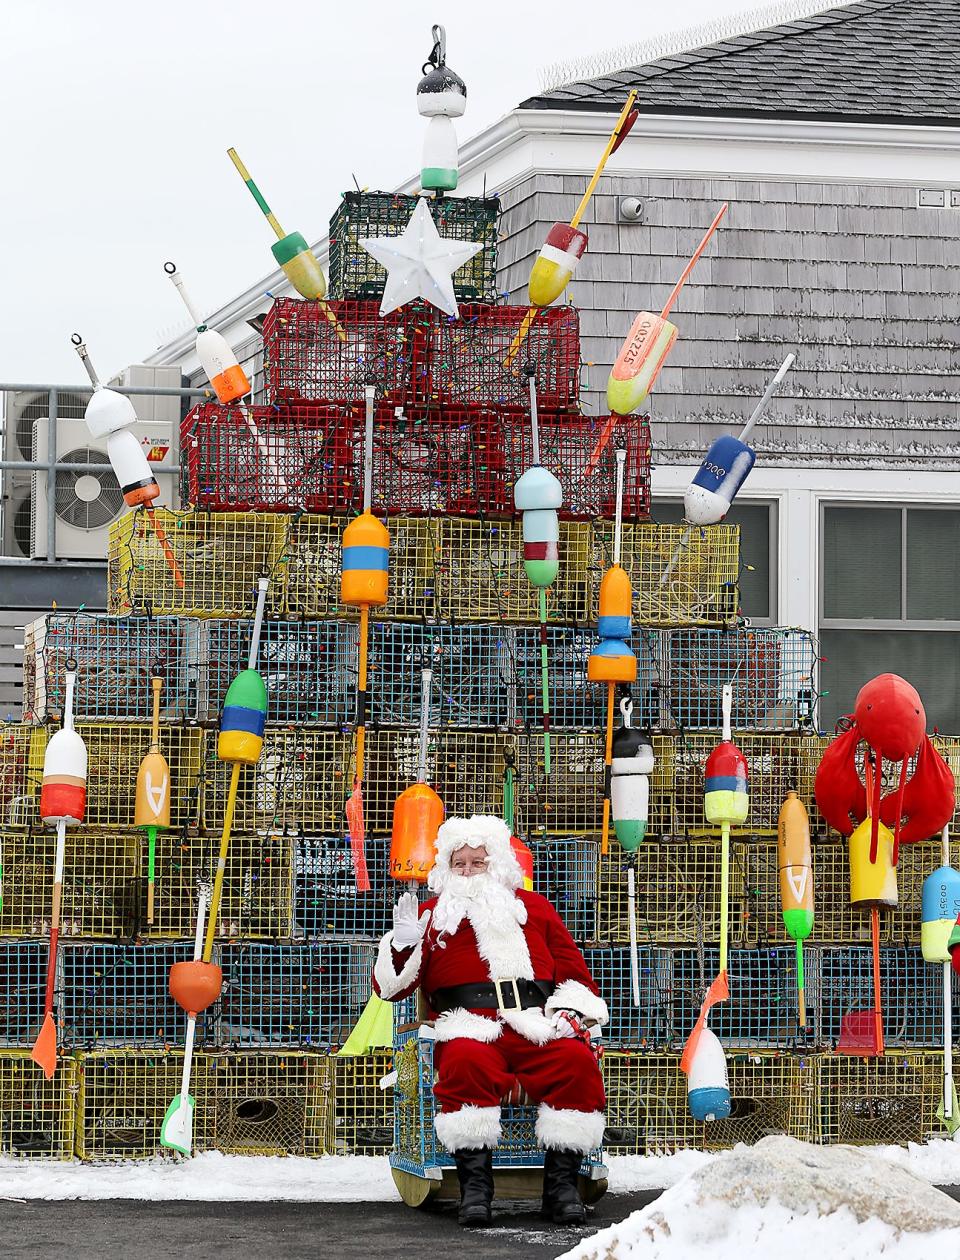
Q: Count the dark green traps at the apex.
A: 1